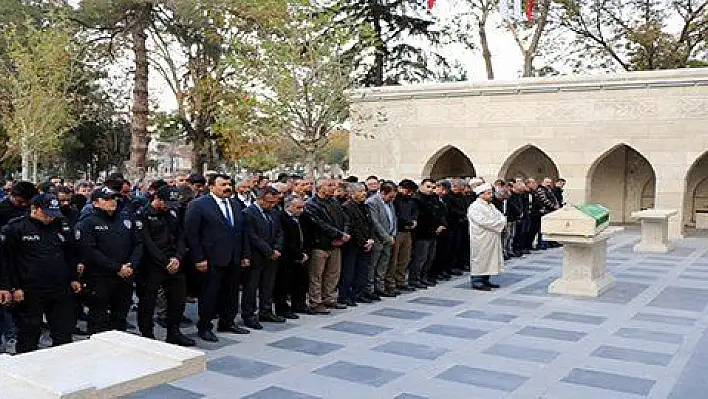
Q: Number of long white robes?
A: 1